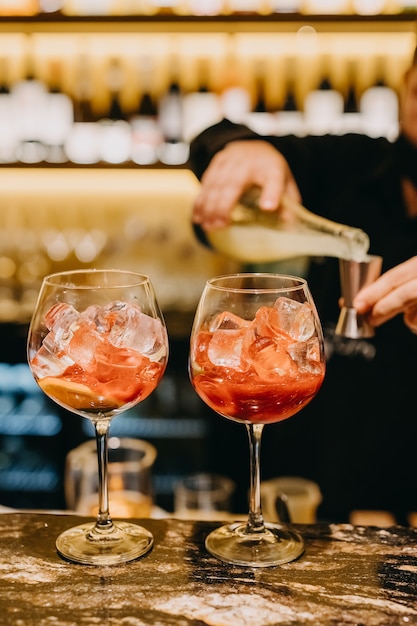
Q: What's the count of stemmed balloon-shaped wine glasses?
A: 2